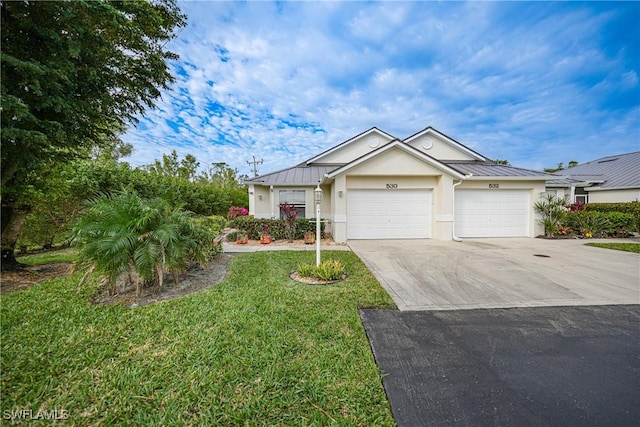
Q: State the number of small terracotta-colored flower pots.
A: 3